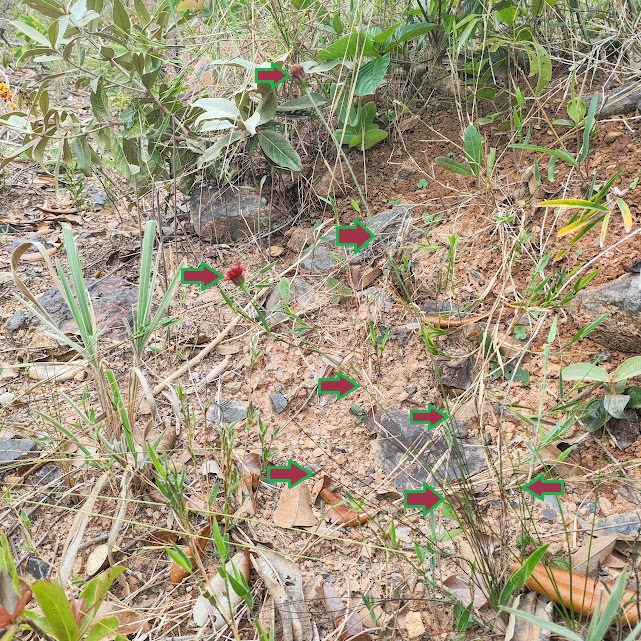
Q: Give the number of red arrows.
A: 8